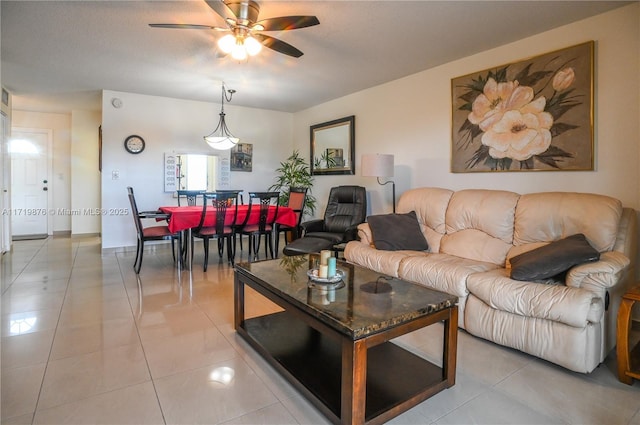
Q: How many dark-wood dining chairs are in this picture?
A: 6